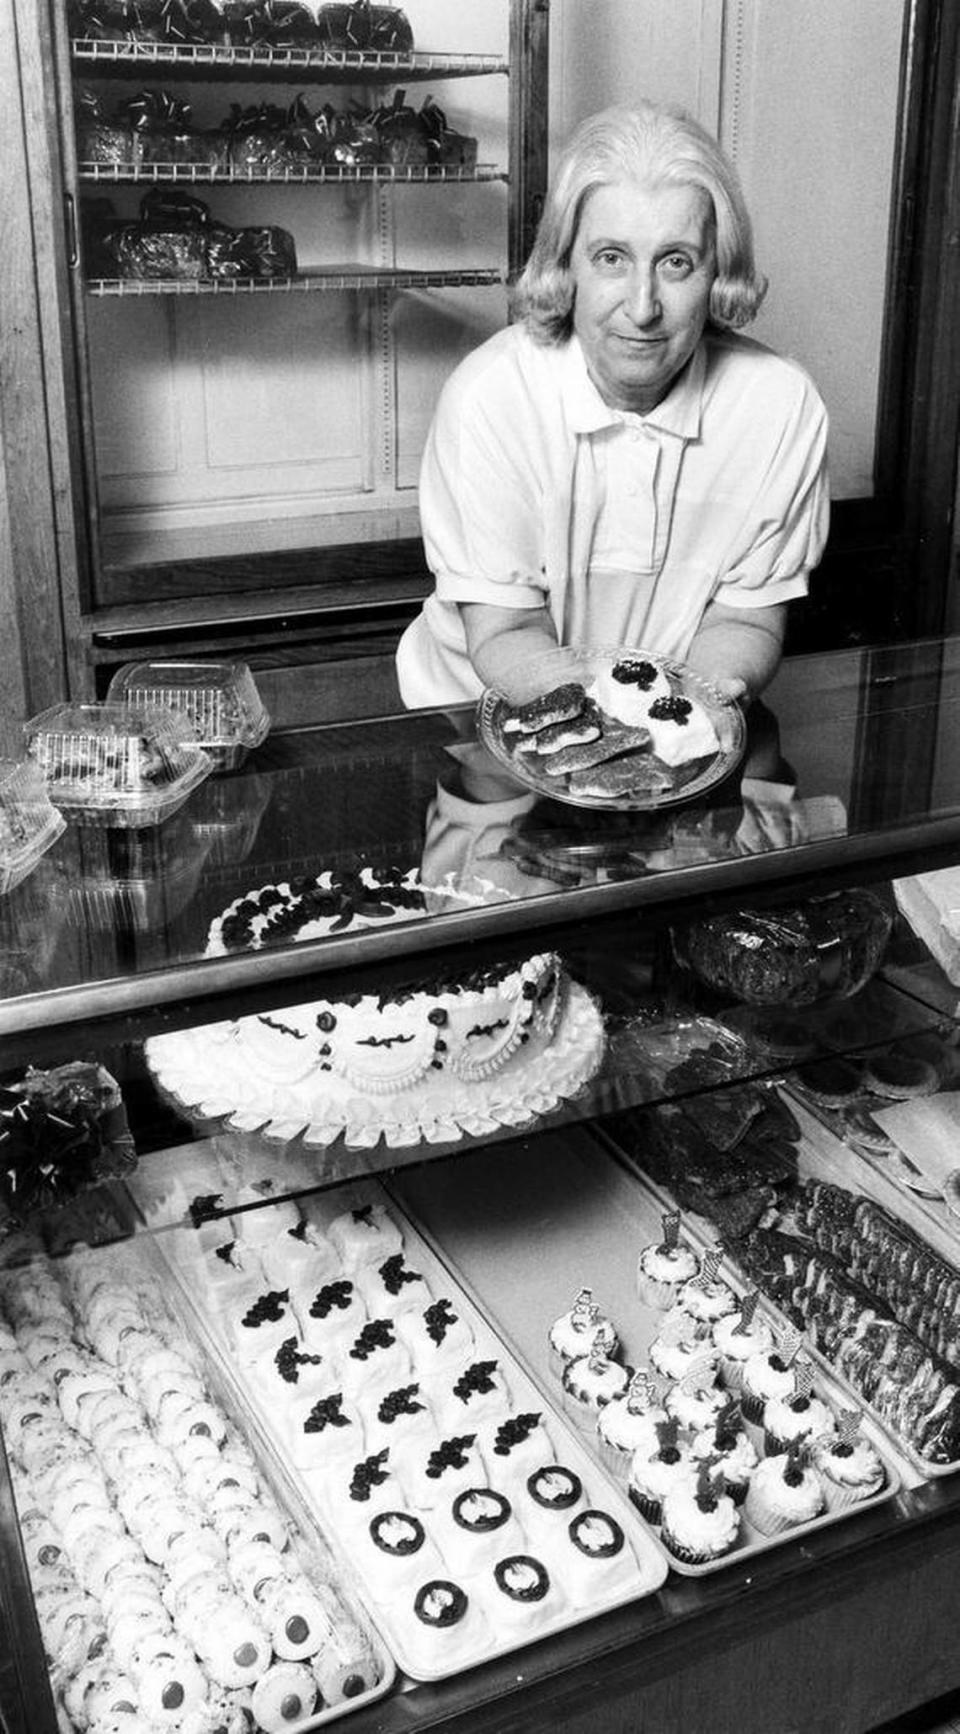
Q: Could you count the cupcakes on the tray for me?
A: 15